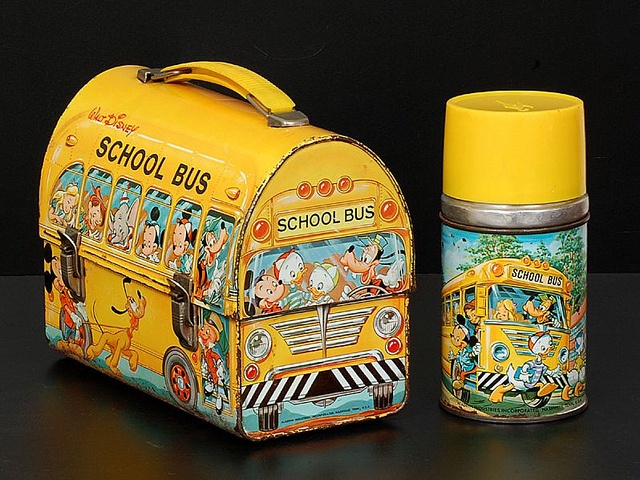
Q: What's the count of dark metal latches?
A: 2